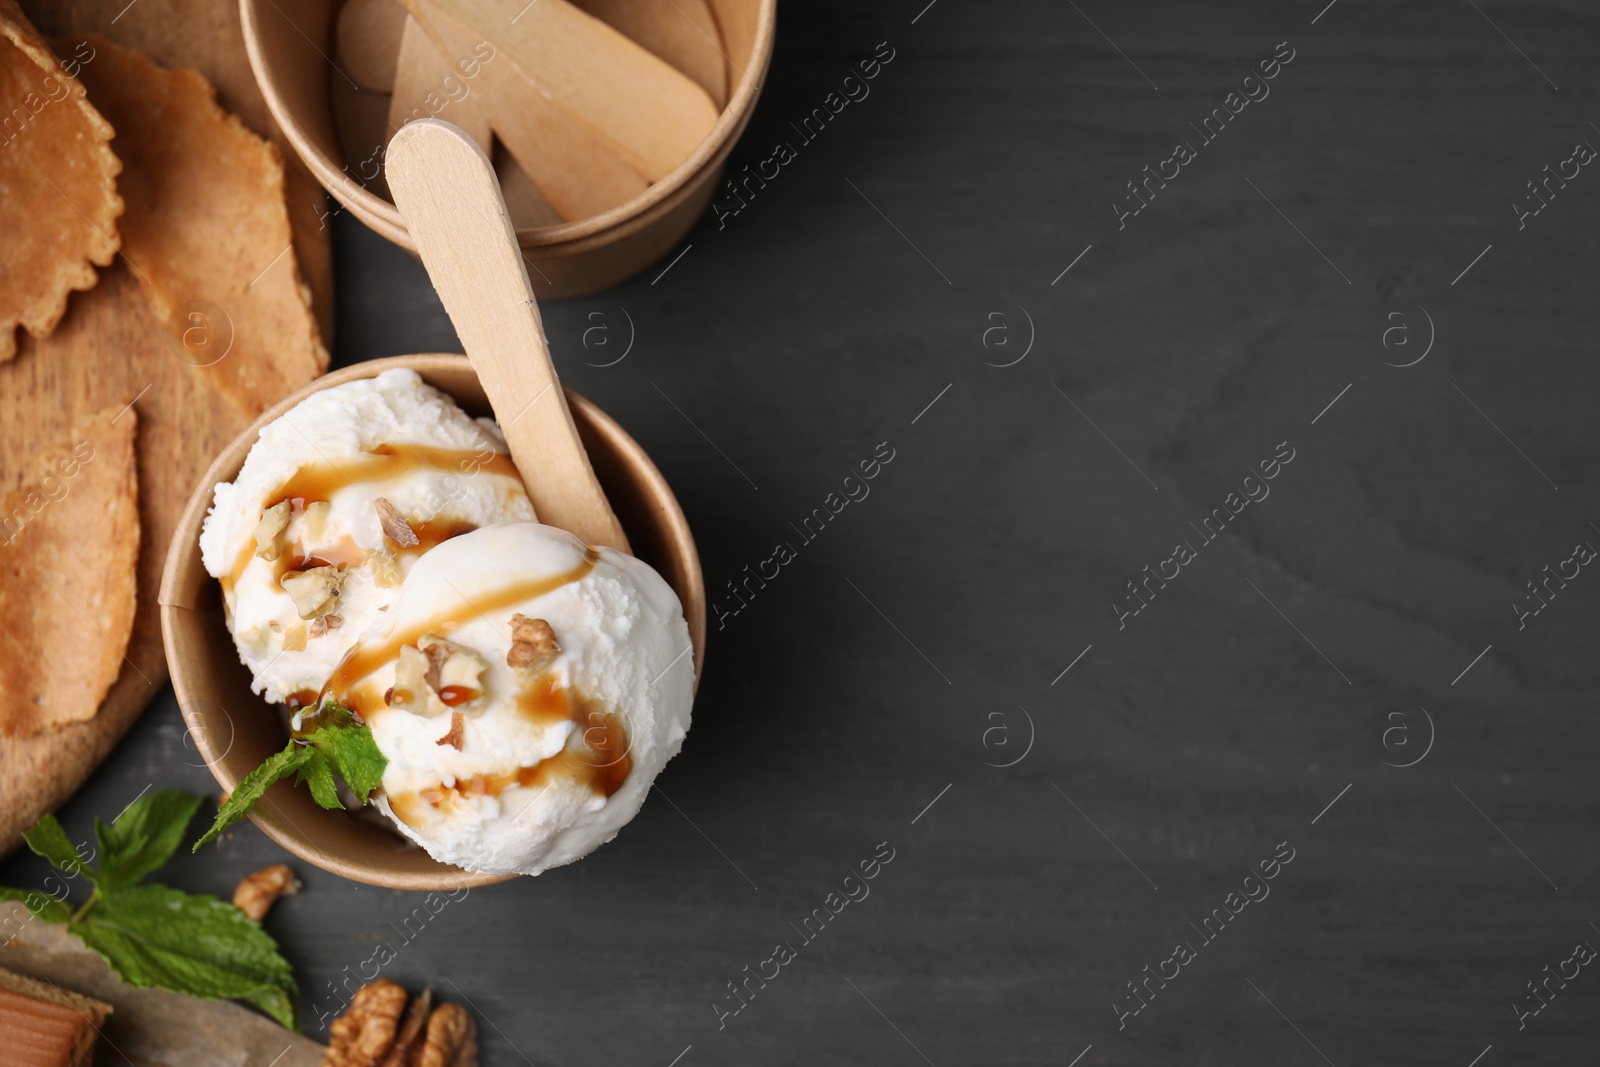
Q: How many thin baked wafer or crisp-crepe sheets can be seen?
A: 3